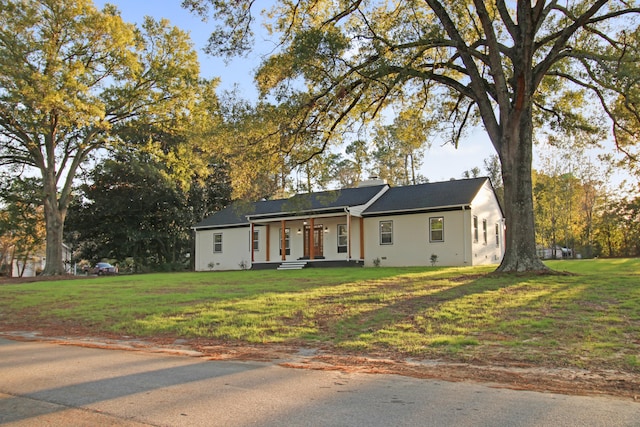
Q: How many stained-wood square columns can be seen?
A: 6